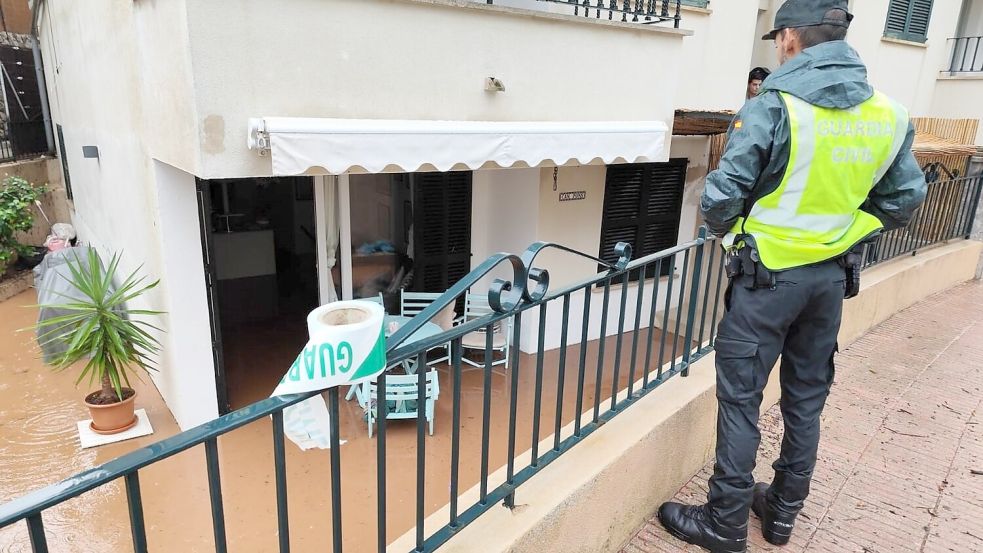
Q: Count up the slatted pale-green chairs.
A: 4